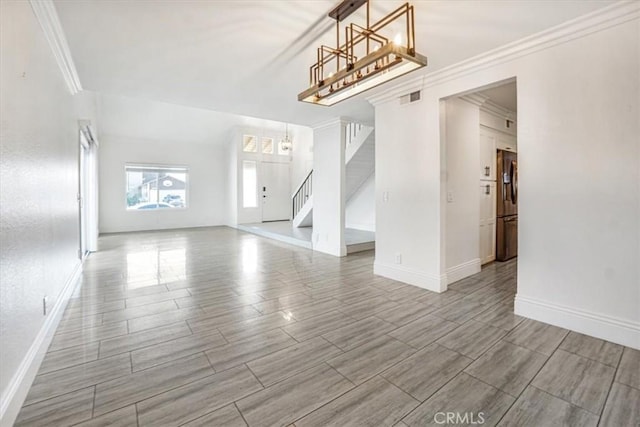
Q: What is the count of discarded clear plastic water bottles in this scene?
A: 0